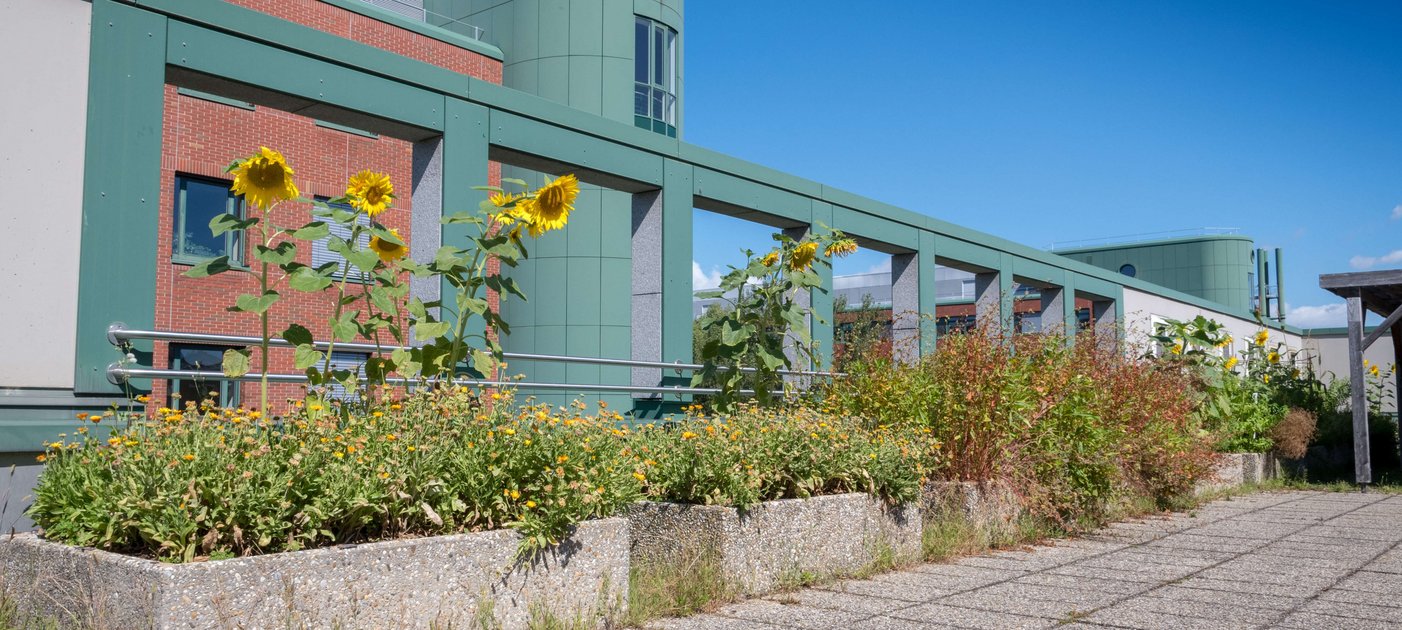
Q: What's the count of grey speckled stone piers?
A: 7